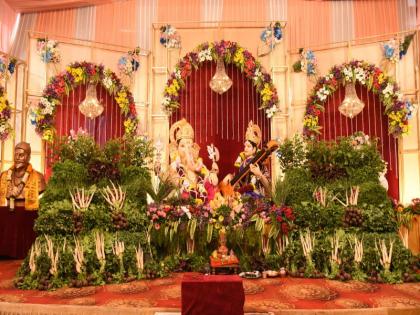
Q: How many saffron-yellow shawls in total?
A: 1